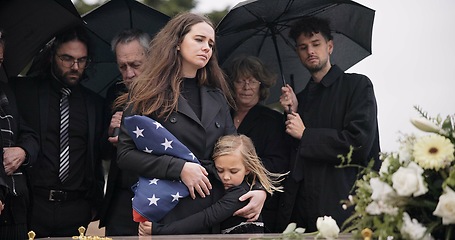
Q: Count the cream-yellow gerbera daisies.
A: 1